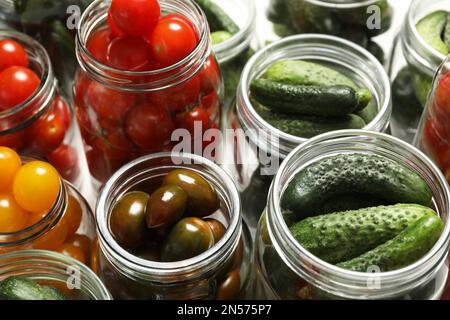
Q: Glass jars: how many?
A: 12